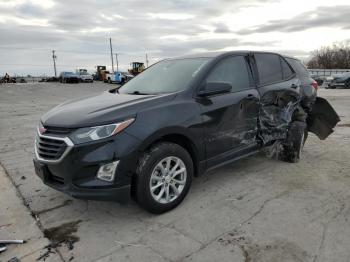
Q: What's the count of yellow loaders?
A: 2